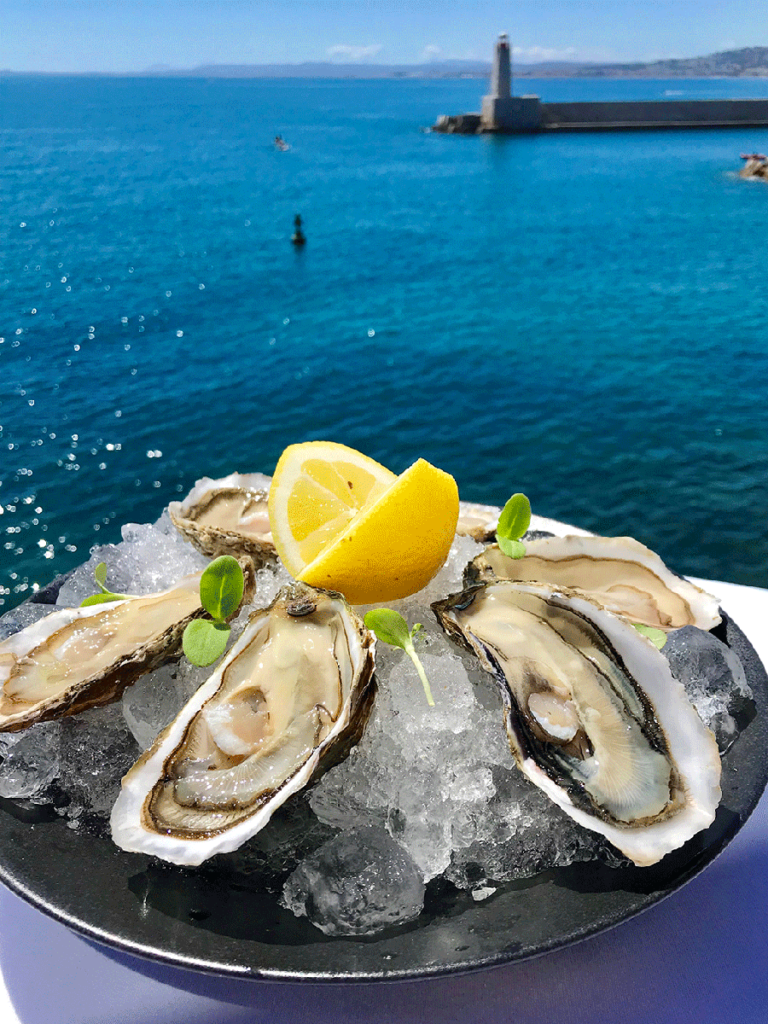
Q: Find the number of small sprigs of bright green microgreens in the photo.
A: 5